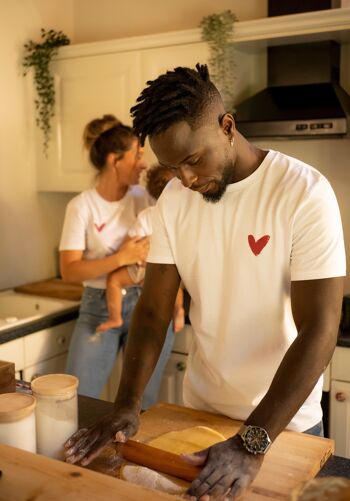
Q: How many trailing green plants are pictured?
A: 2